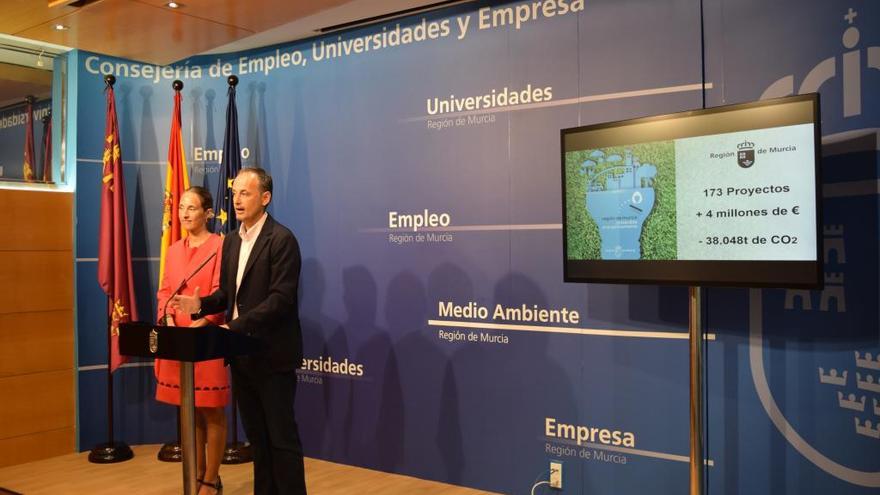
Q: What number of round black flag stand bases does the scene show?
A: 3